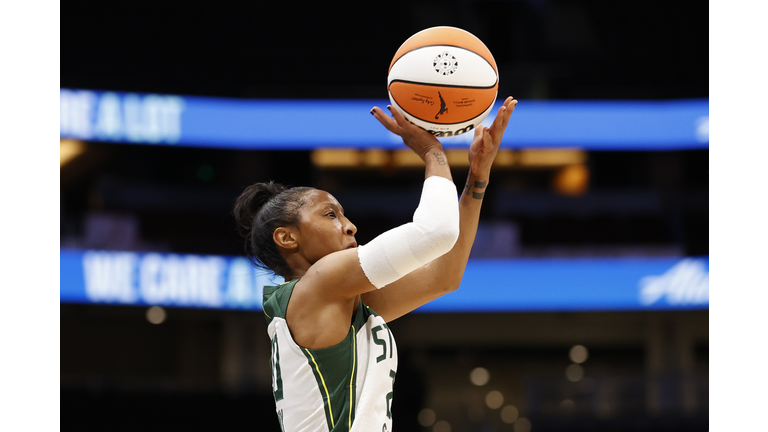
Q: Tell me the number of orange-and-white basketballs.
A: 1